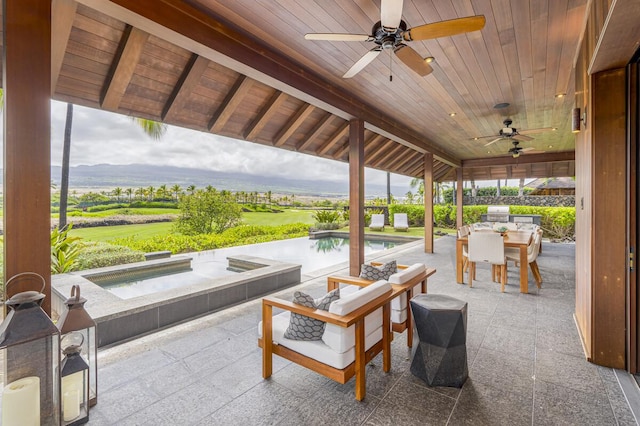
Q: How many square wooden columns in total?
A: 4